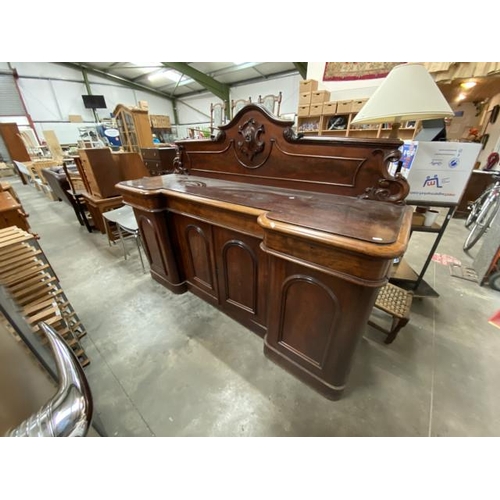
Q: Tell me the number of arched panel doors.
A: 4